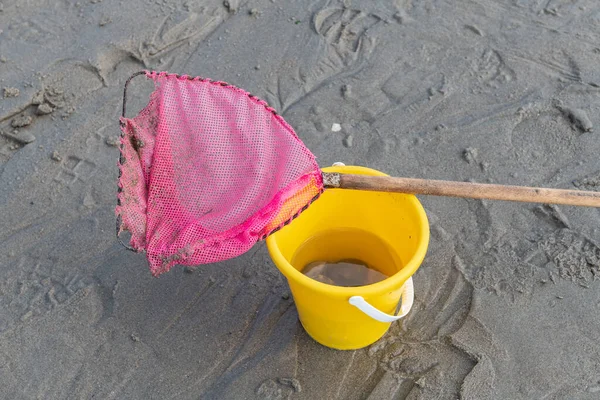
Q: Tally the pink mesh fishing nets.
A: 1